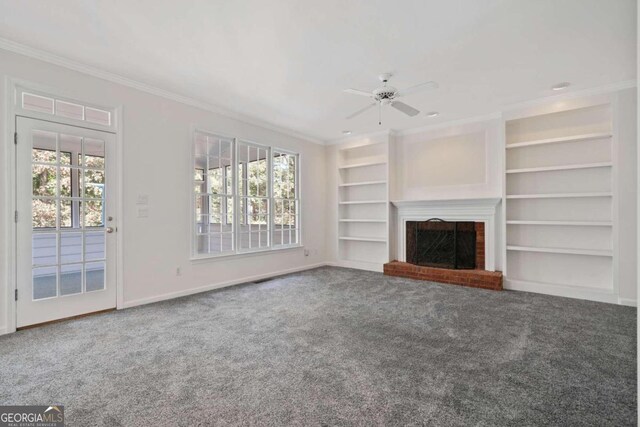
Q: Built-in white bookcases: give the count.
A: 2